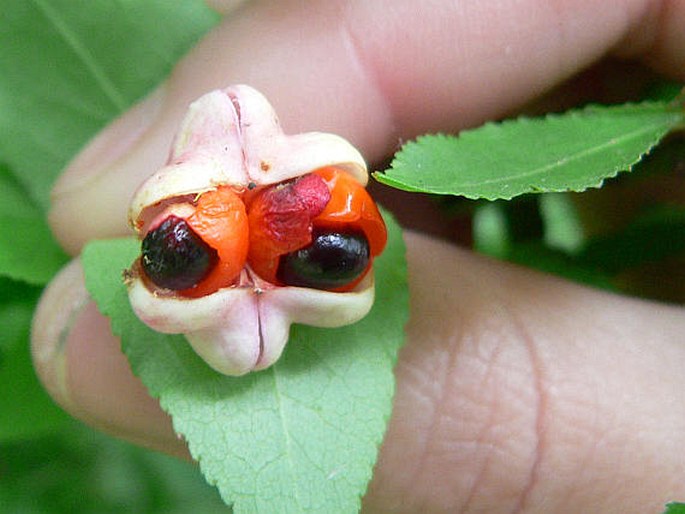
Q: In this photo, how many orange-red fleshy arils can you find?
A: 2